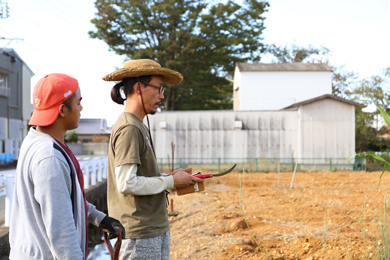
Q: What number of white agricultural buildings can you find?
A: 2